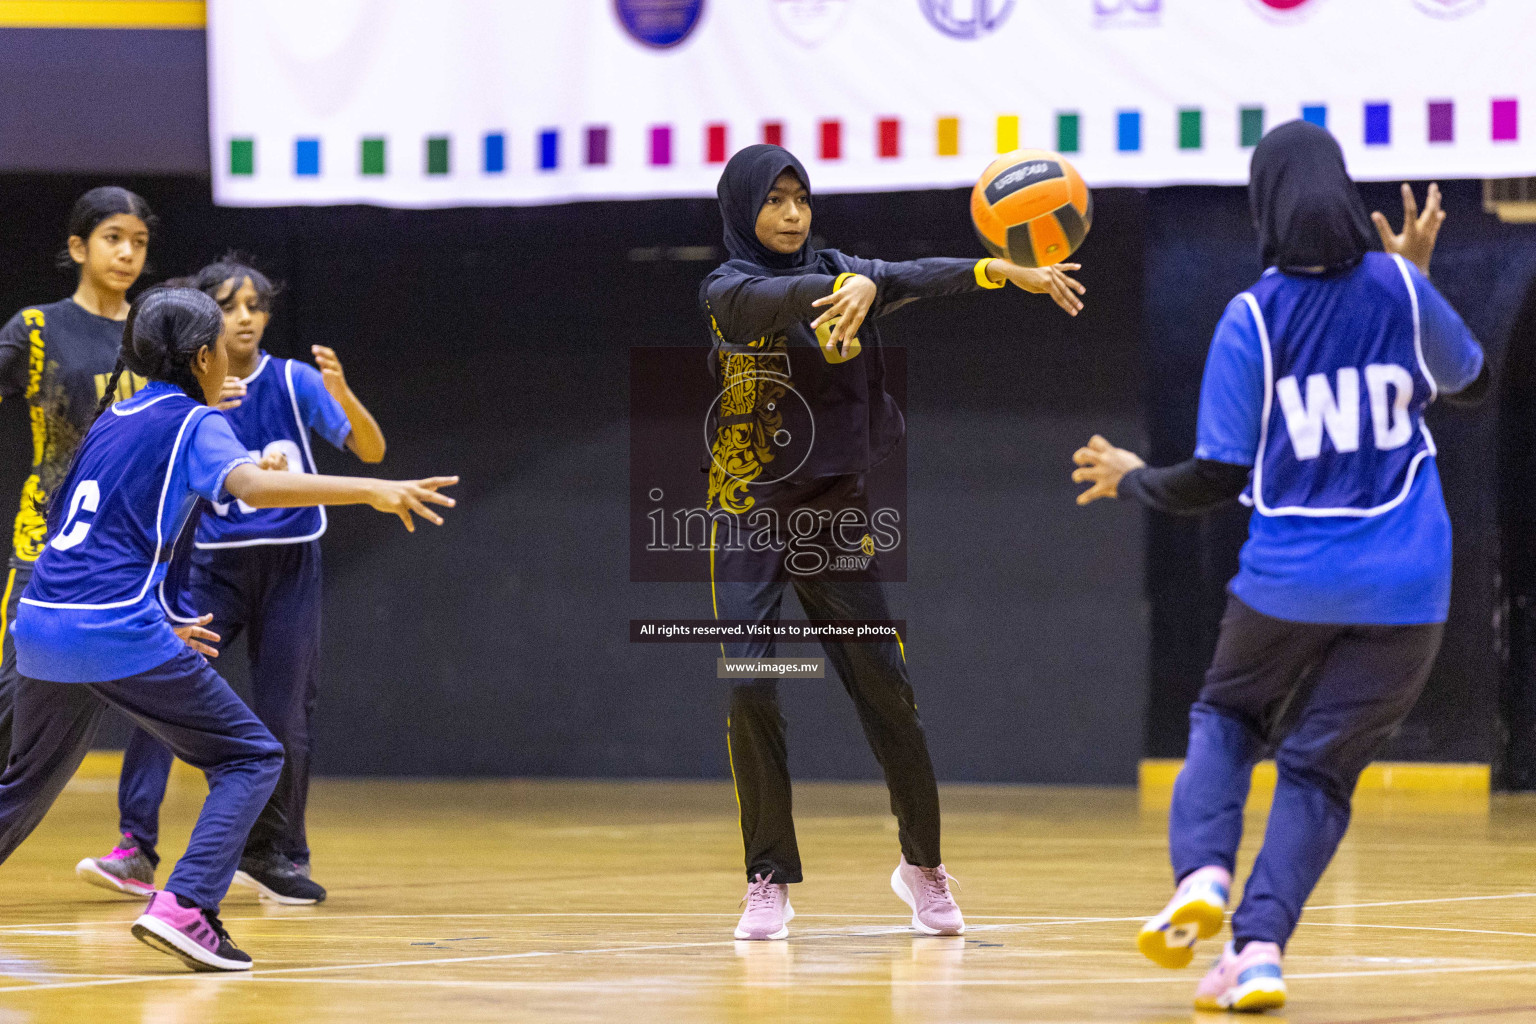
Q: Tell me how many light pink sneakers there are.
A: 4